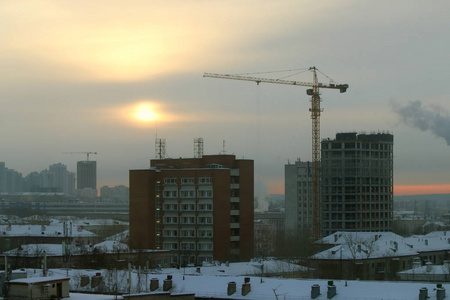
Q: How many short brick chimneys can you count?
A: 10